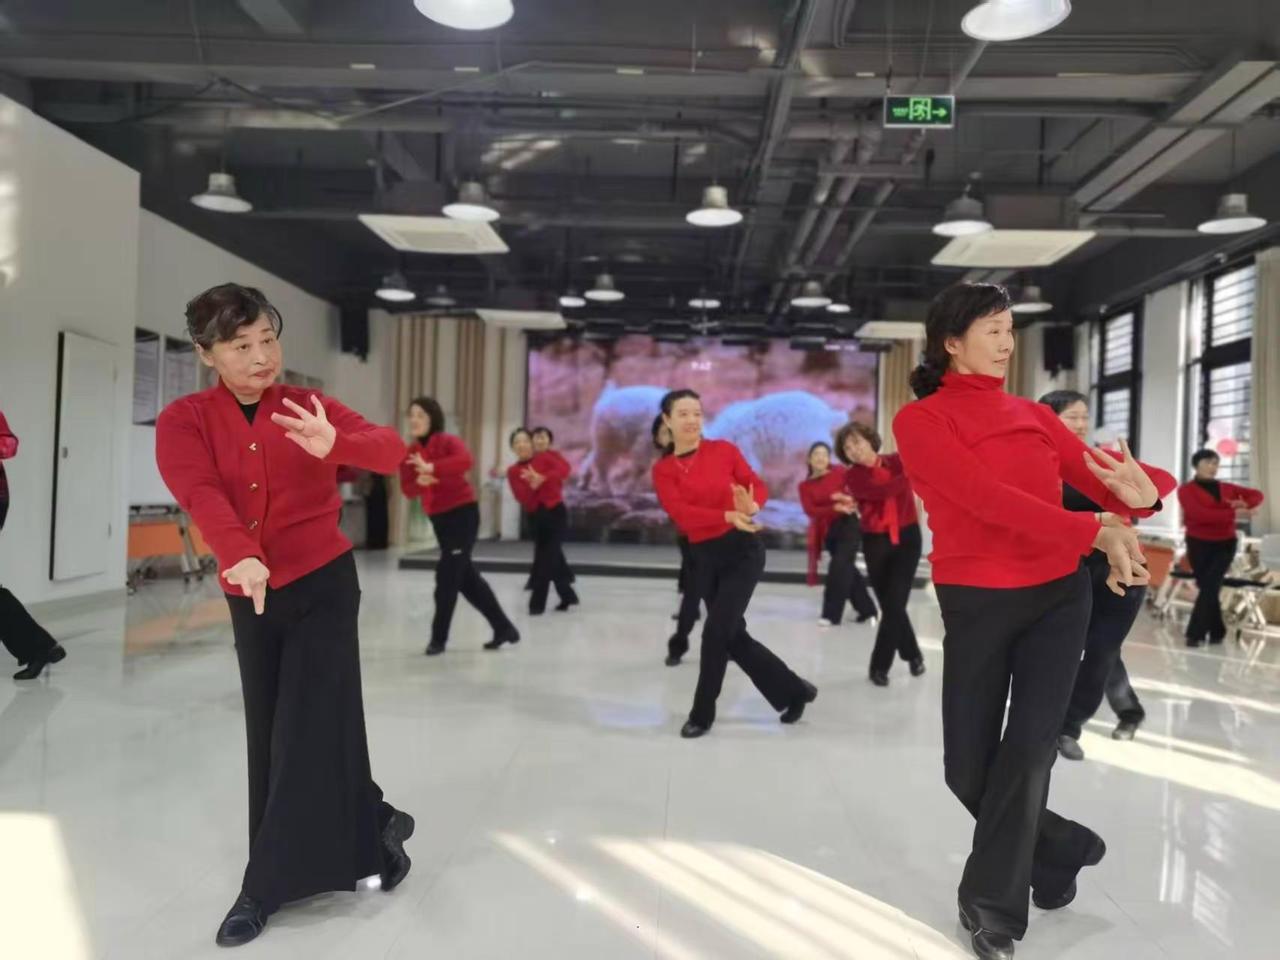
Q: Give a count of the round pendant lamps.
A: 15